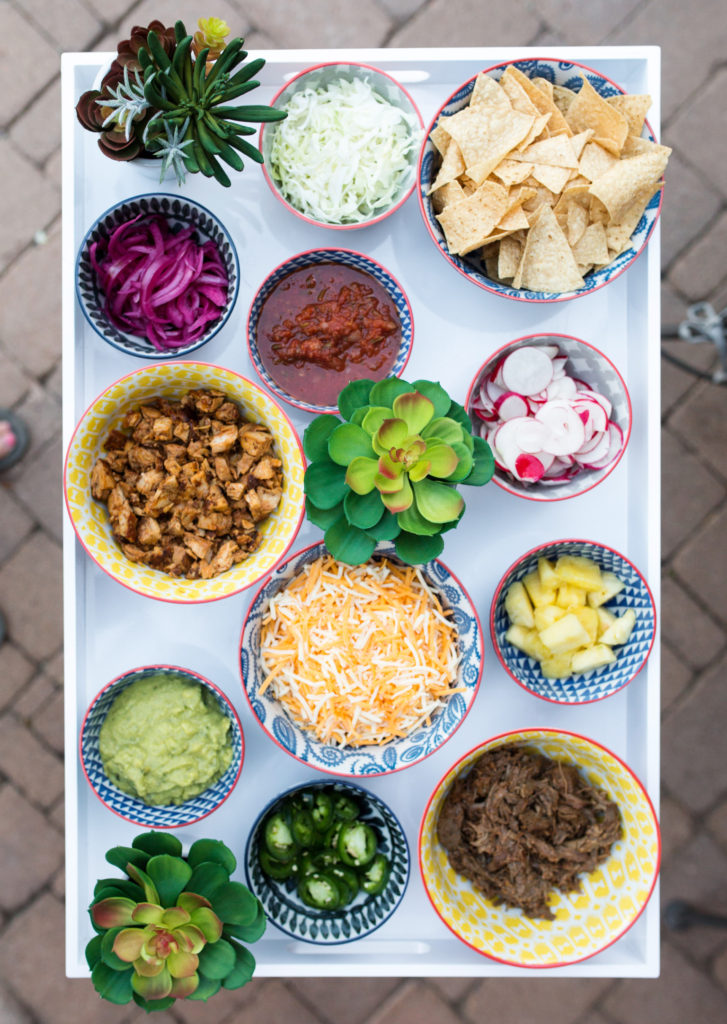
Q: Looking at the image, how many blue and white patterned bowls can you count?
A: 7